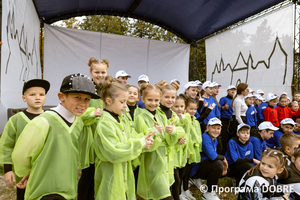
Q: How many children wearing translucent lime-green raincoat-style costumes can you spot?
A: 9